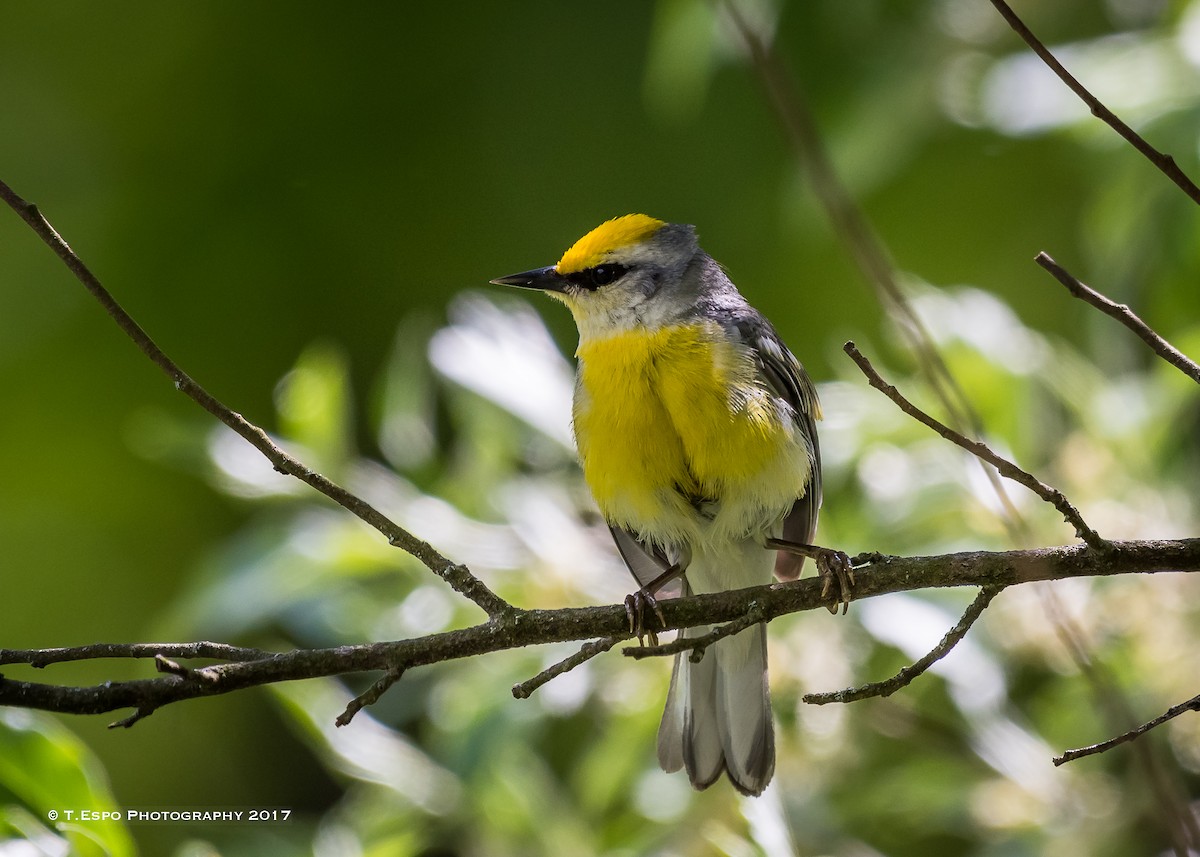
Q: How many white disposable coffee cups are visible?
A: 0